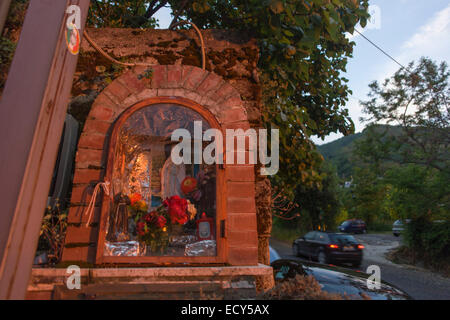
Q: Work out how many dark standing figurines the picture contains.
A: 1